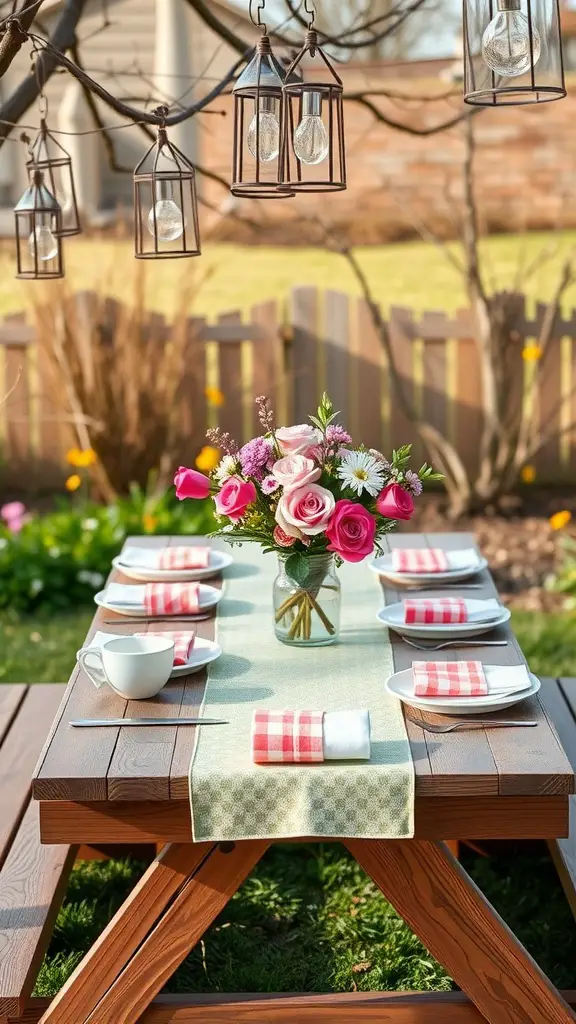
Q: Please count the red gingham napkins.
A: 7